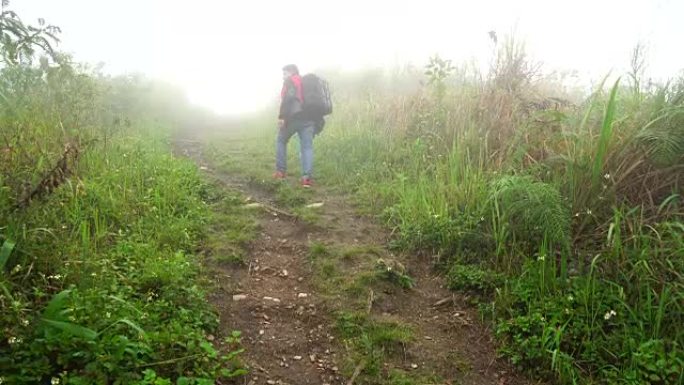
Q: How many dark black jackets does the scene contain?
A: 1